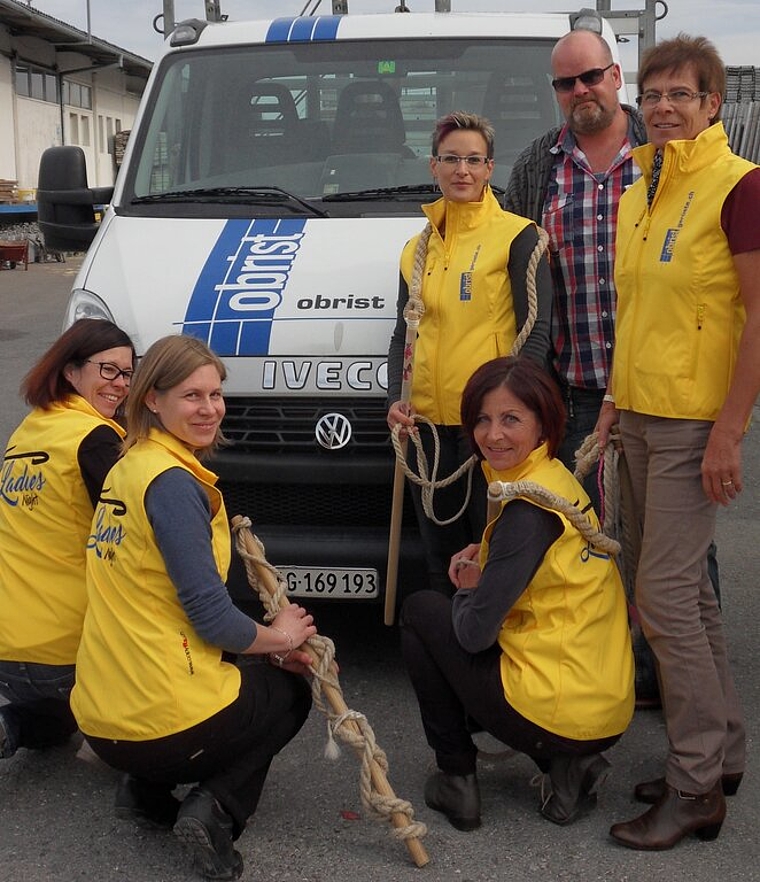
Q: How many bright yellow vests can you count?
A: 5